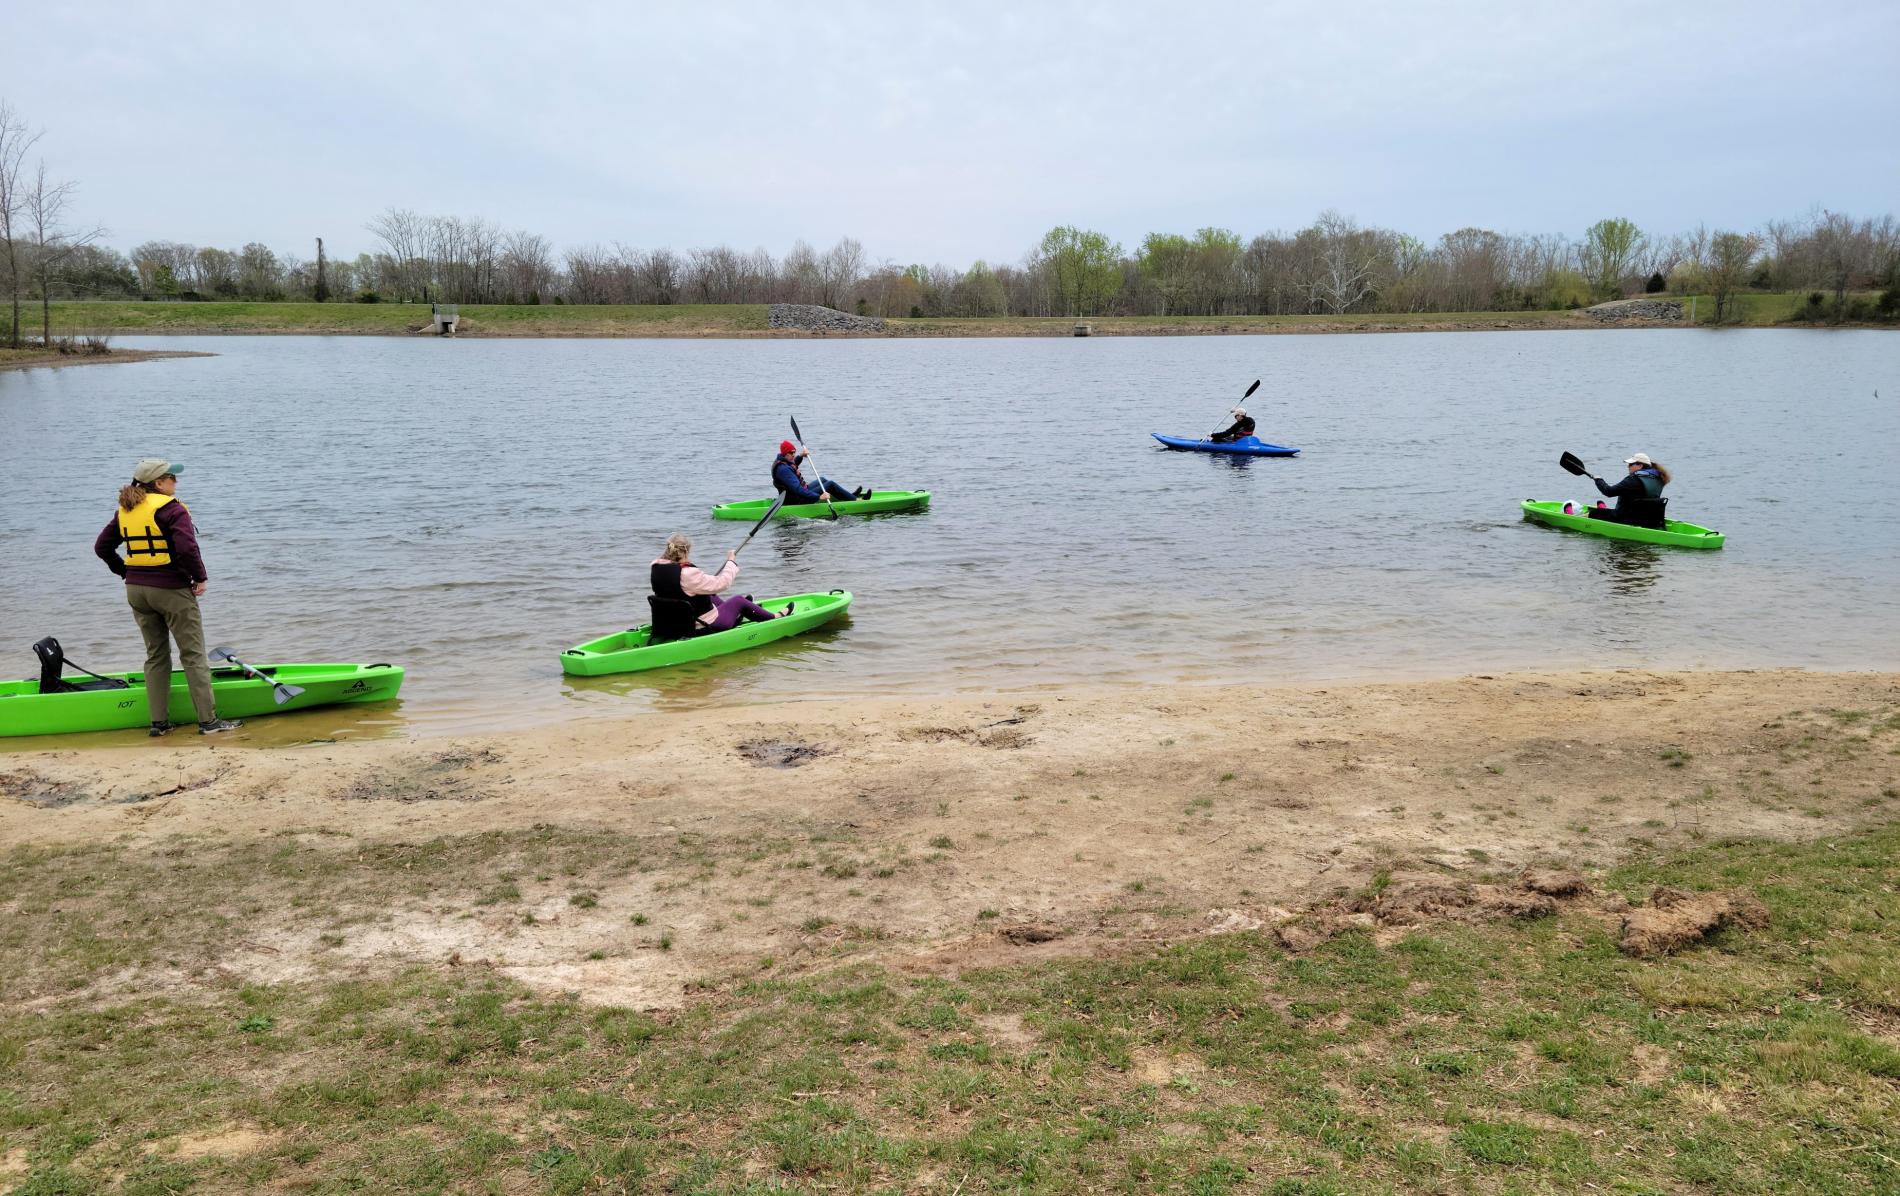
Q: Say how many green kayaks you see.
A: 4